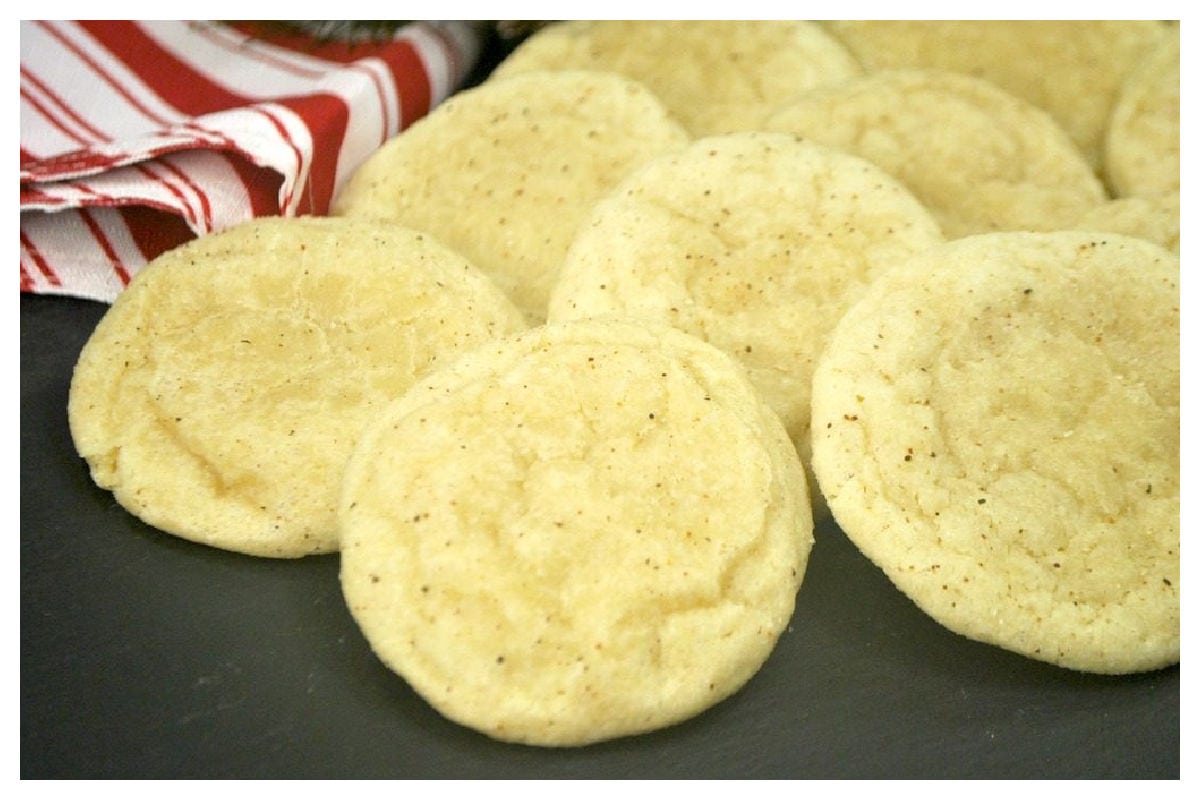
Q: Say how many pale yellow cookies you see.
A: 10